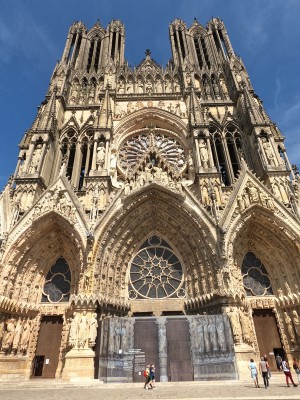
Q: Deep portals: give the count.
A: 3